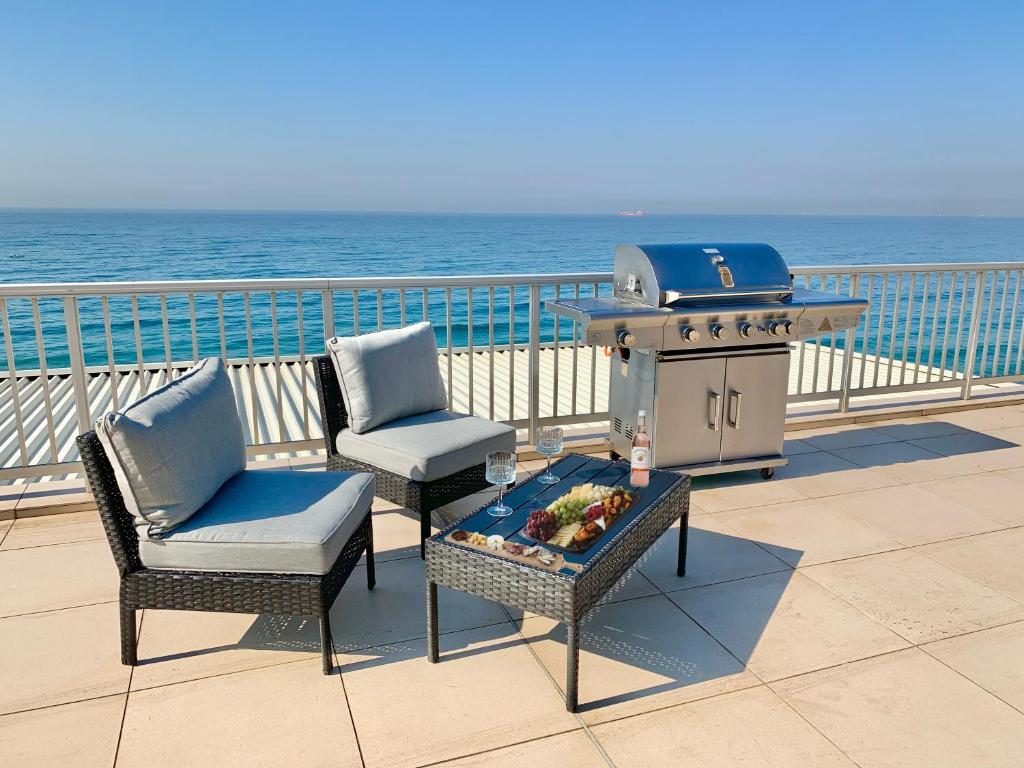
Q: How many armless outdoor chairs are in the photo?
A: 2